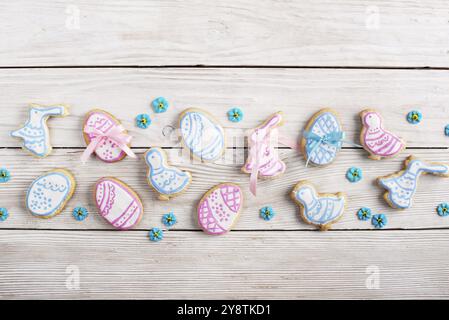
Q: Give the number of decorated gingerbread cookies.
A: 12